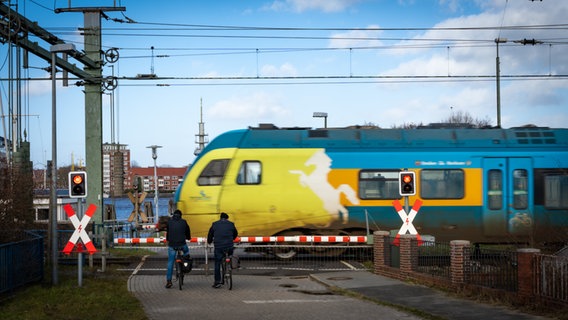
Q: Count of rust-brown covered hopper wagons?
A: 0